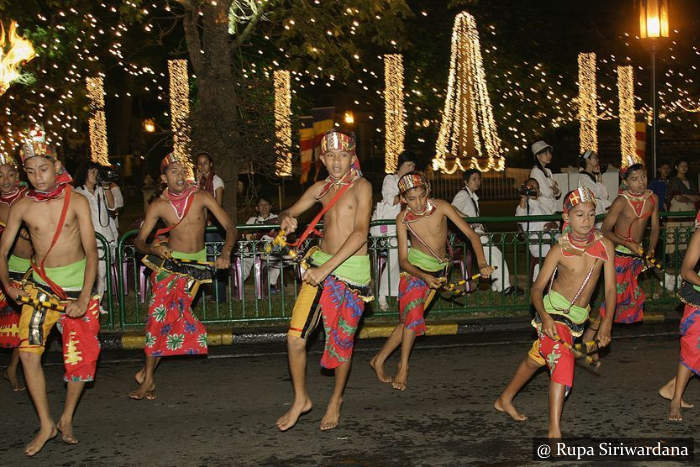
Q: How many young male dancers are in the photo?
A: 8